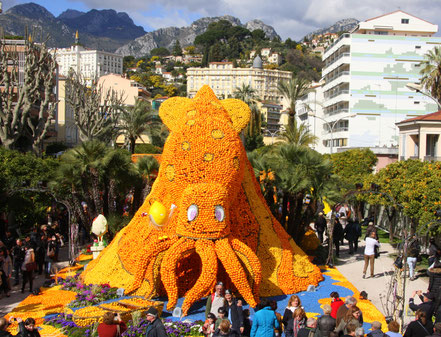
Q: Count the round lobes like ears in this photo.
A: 2